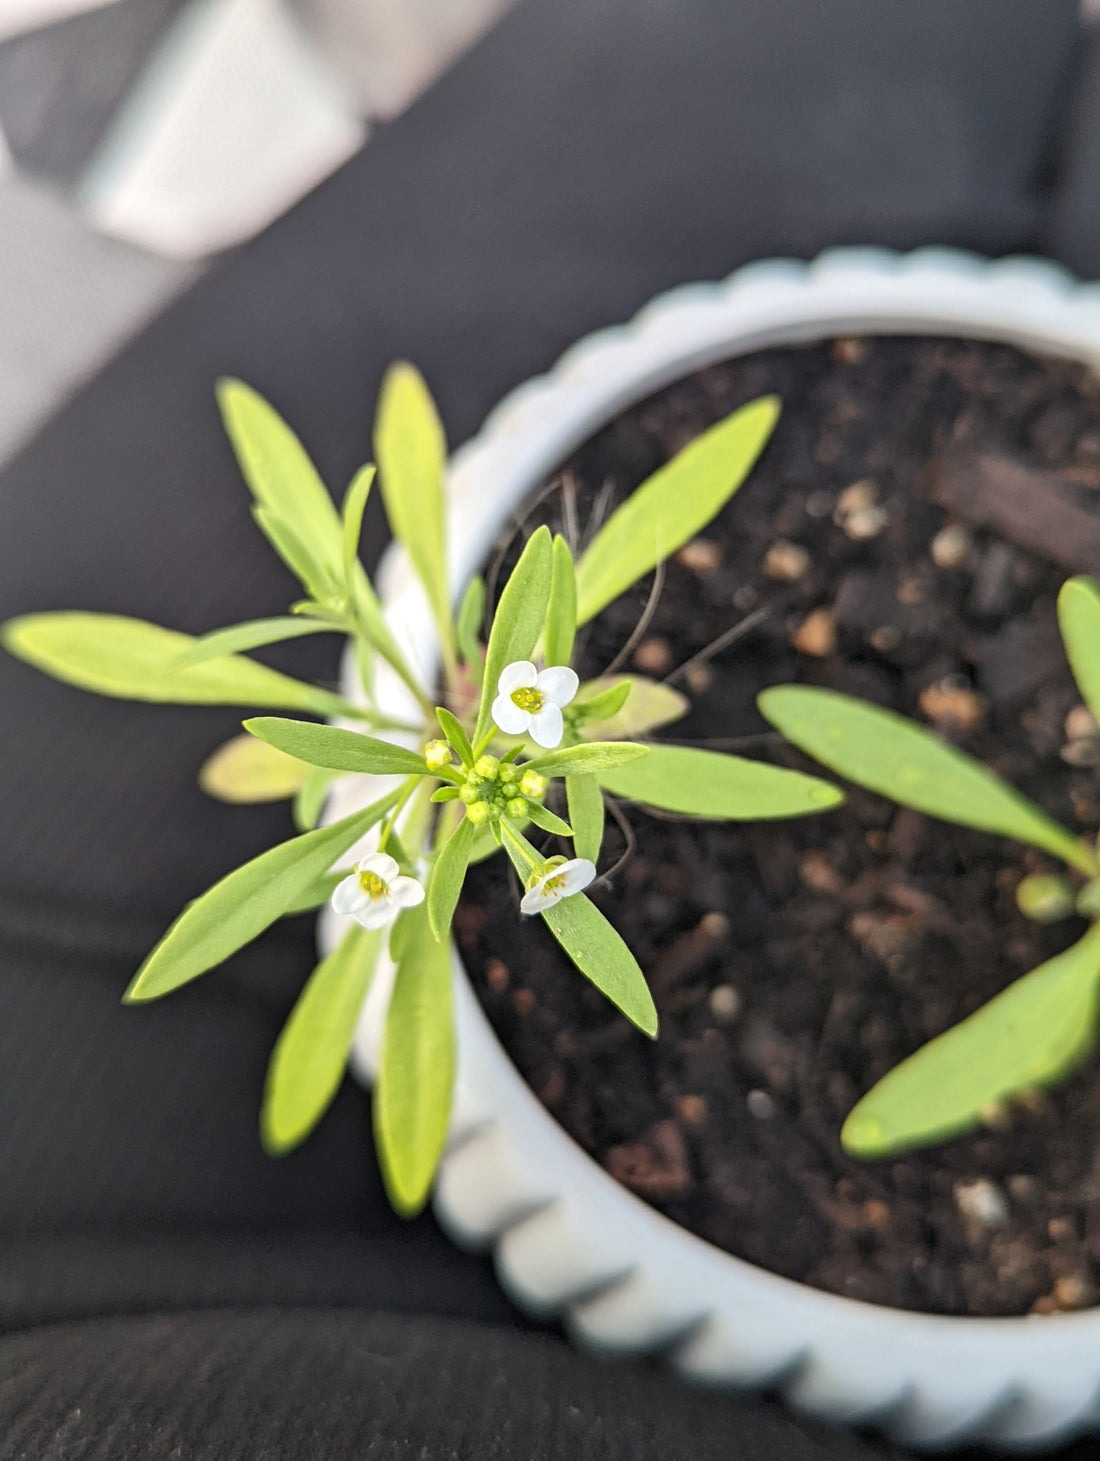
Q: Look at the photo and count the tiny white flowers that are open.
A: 3